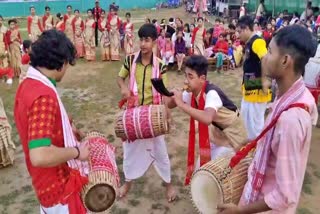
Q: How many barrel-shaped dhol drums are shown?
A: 3